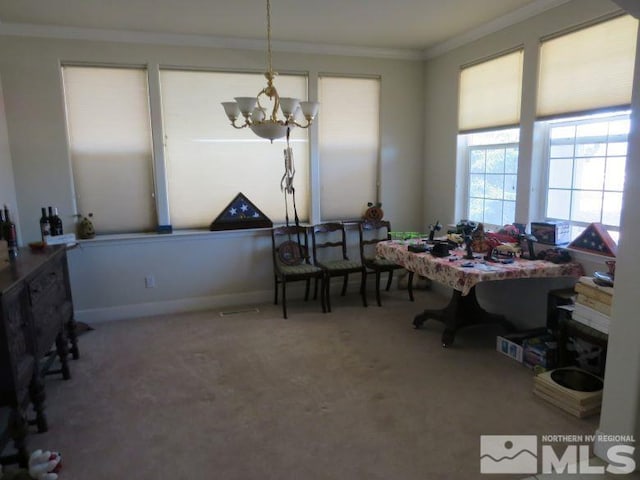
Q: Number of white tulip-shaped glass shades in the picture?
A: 6